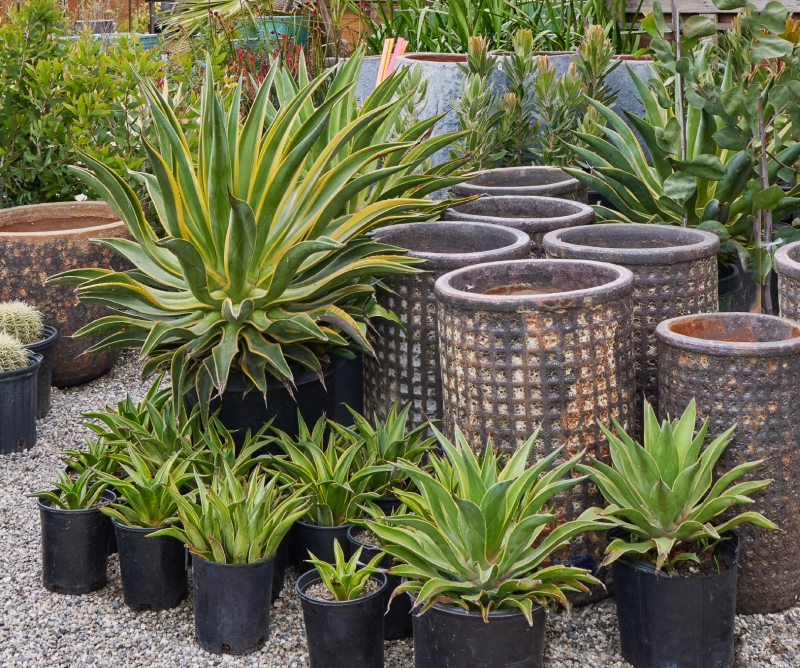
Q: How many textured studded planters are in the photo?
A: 7